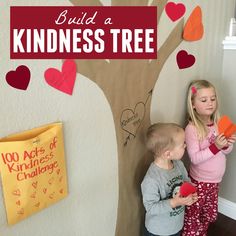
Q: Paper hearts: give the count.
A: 7